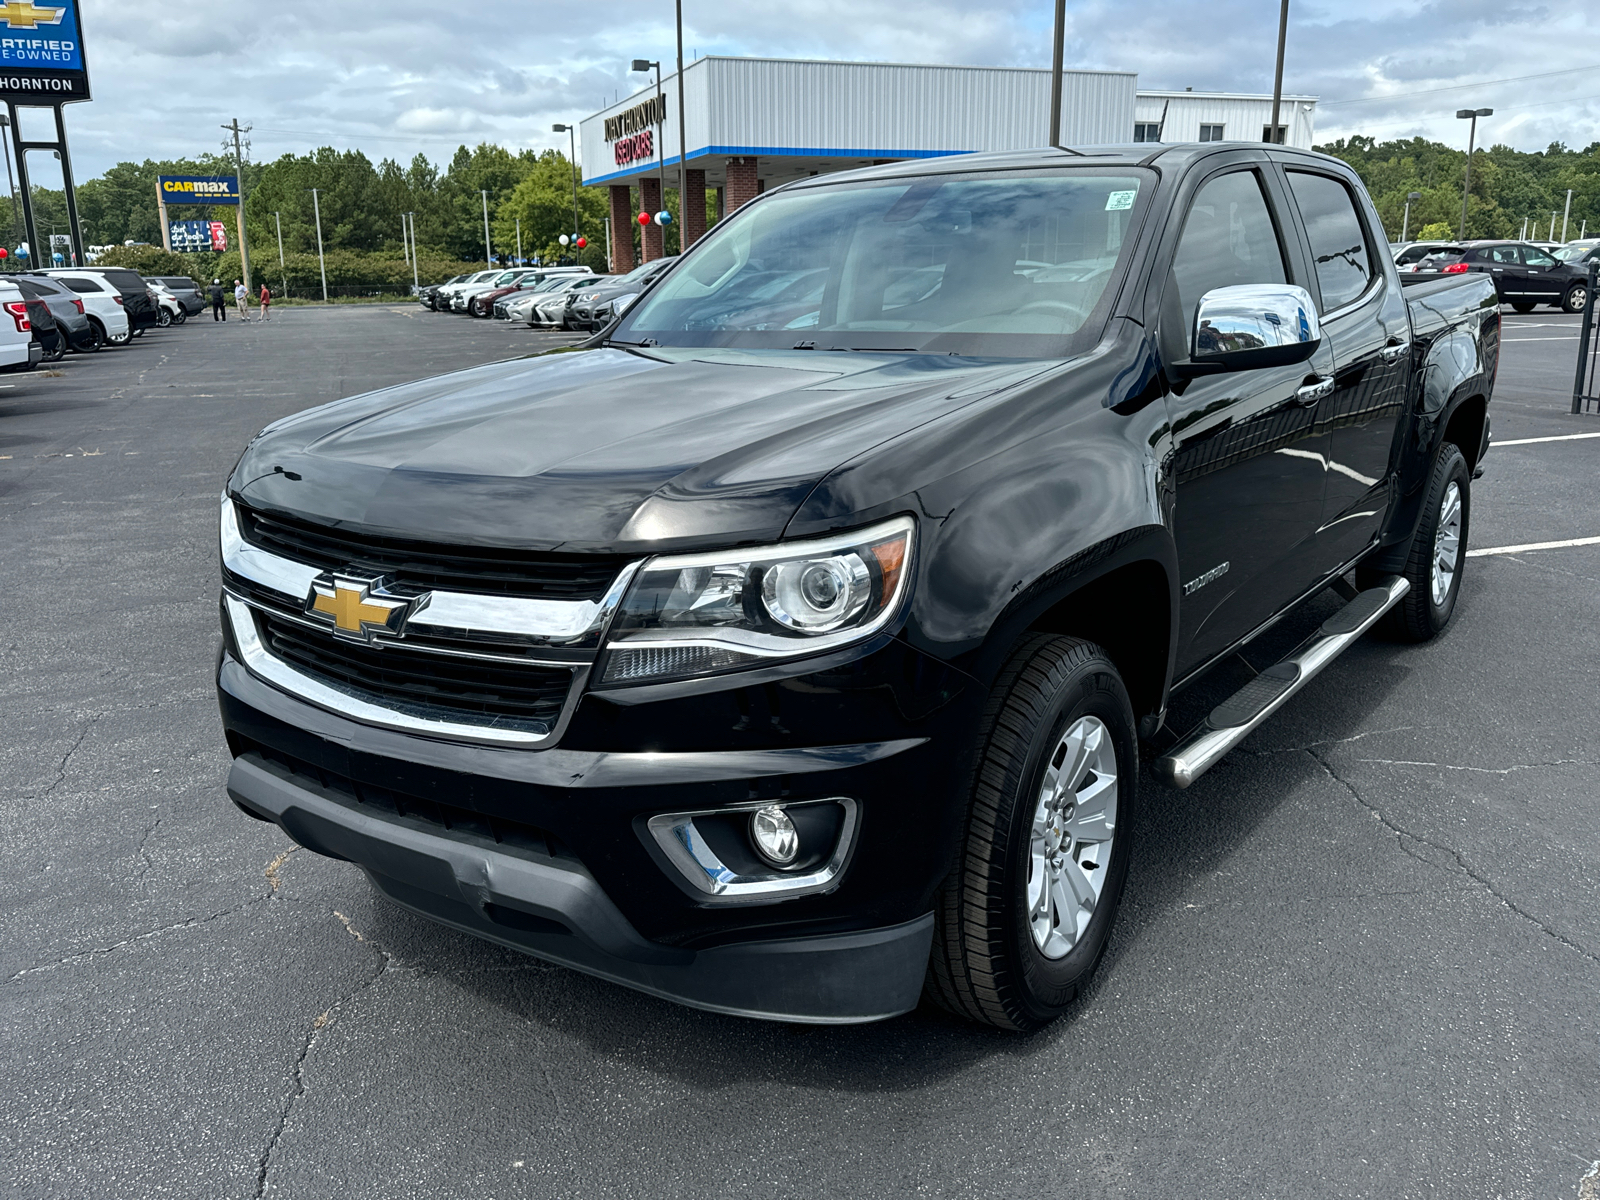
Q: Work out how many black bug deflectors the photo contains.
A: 0